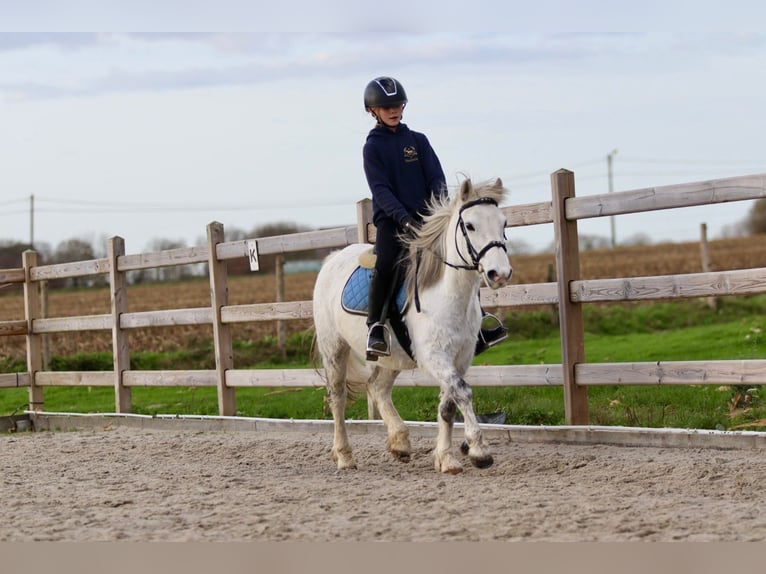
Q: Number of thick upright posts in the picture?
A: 5